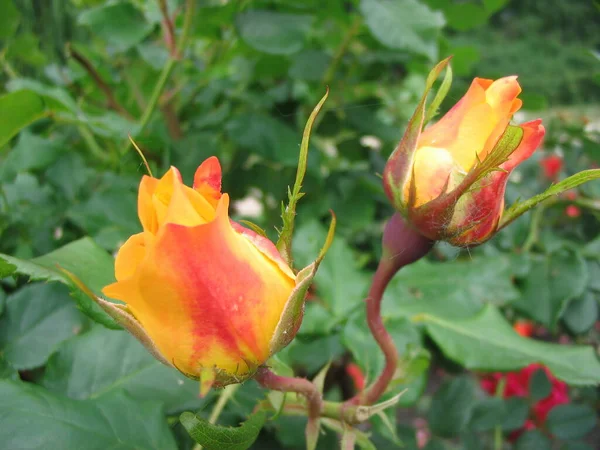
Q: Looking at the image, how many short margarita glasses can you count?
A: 0